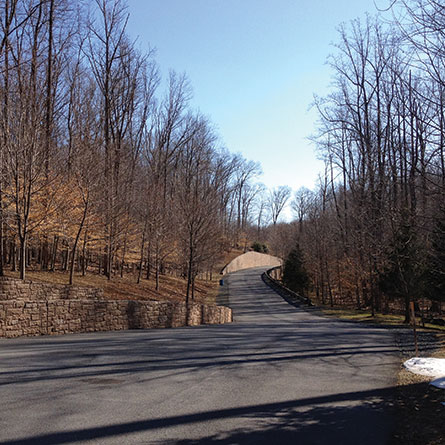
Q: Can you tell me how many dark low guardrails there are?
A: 1